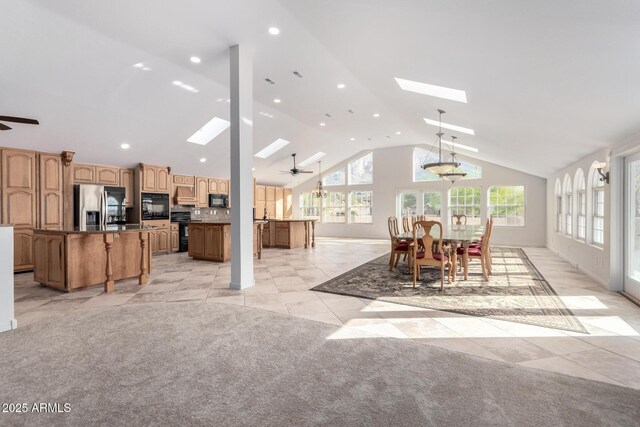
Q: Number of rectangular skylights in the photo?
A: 6